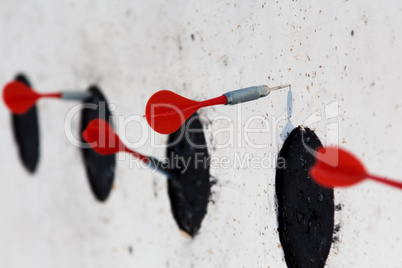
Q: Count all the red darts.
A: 4